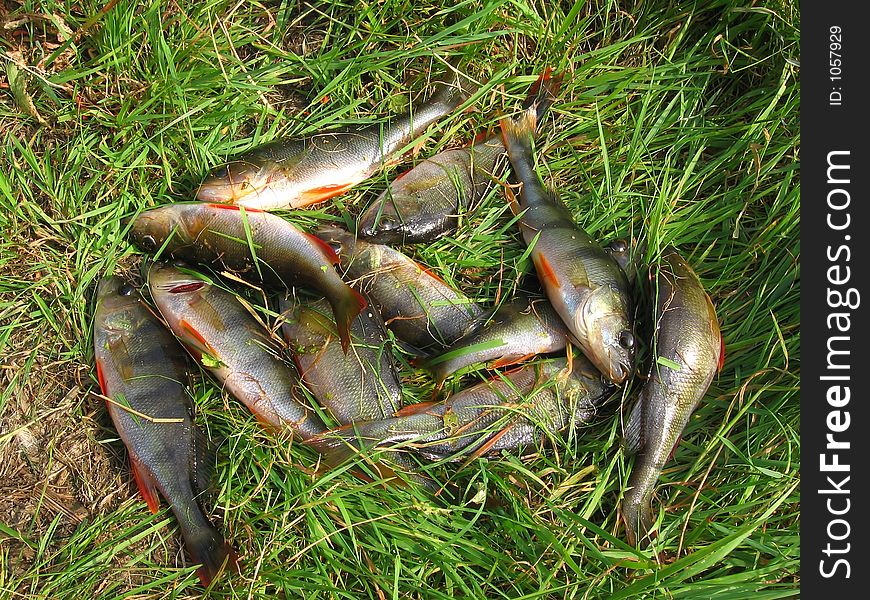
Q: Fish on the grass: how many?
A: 11